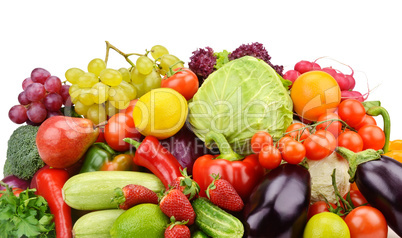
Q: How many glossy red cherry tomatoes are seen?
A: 12